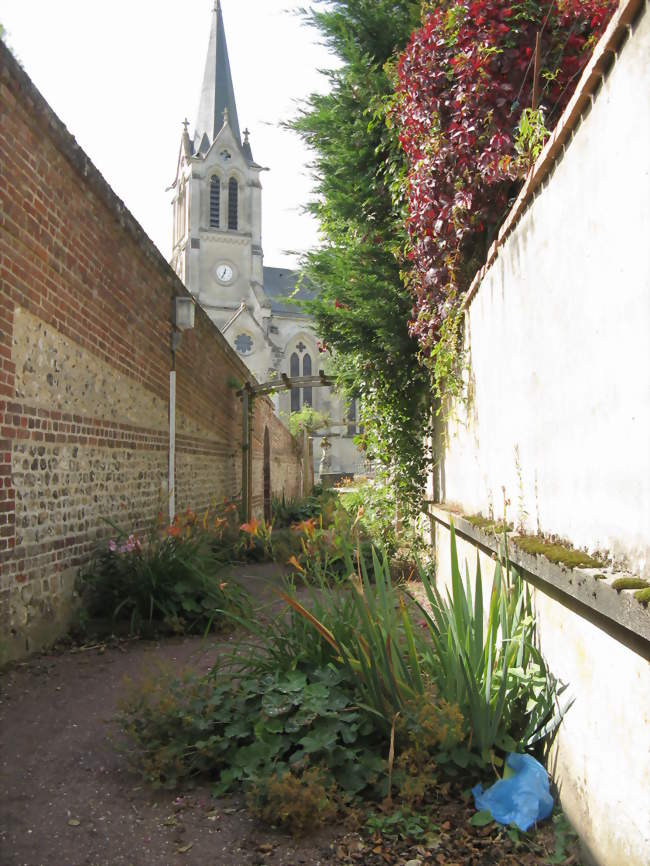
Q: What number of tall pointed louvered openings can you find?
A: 2